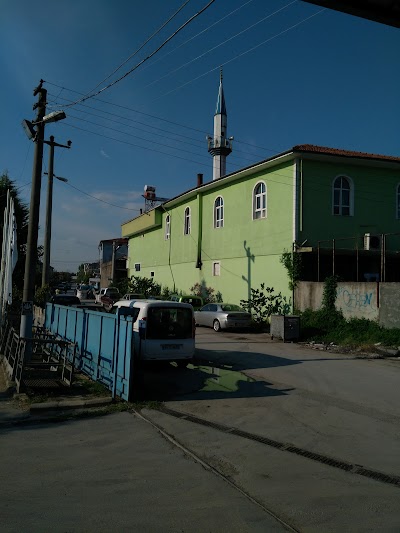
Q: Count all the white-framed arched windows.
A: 6